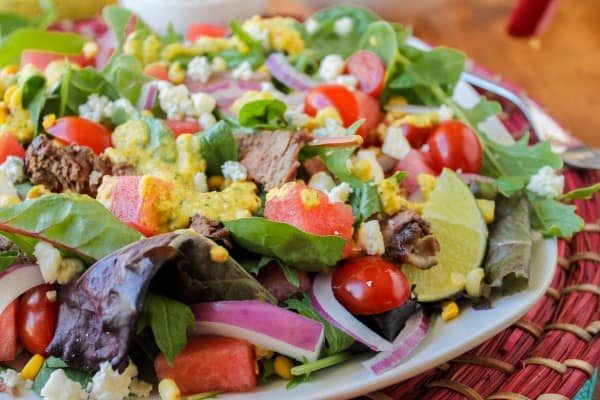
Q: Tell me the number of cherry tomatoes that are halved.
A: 1